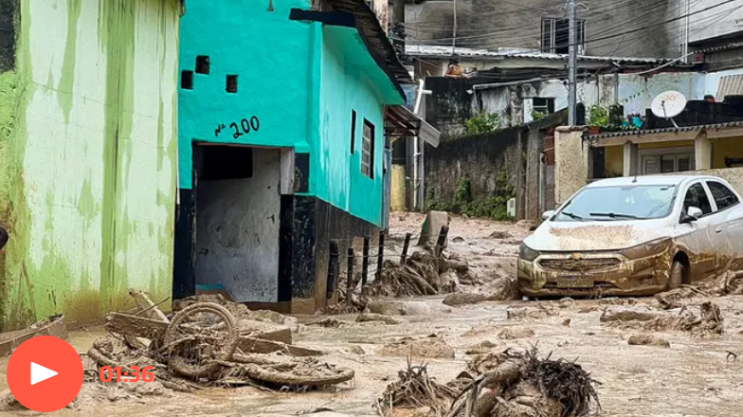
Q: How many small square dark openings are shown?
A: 3